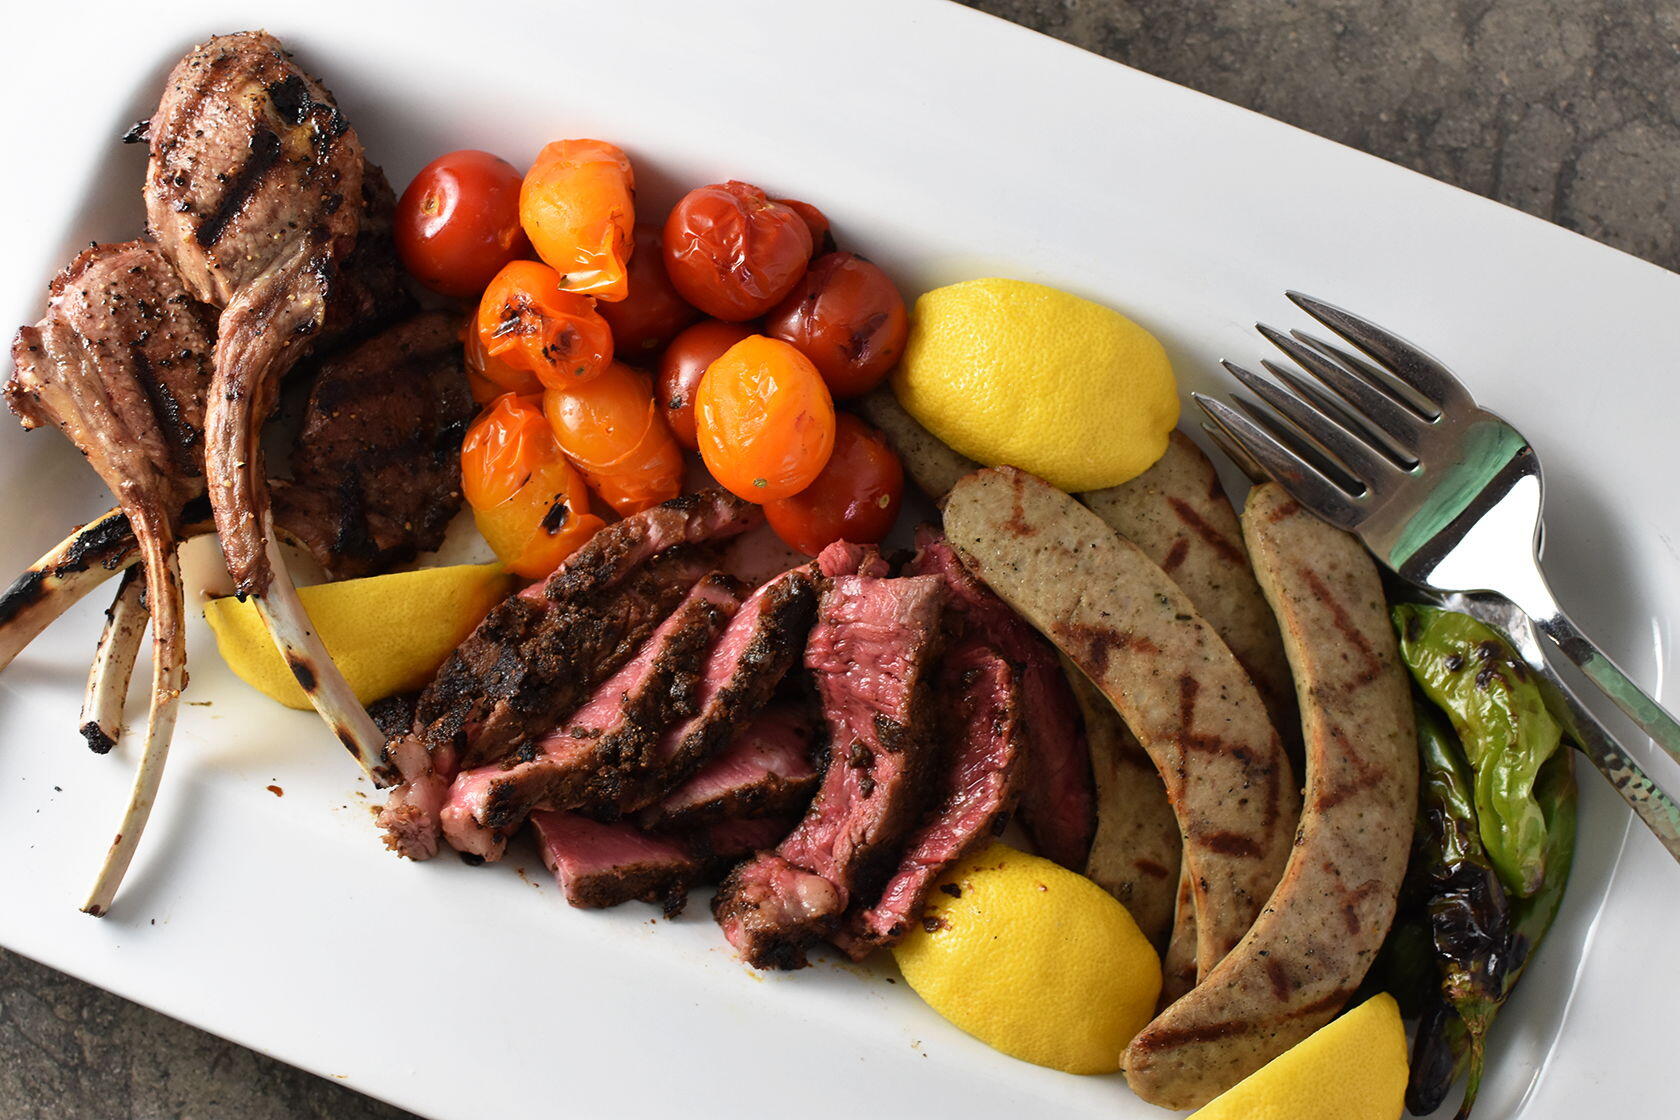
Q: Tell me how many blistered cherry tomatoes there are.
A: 13